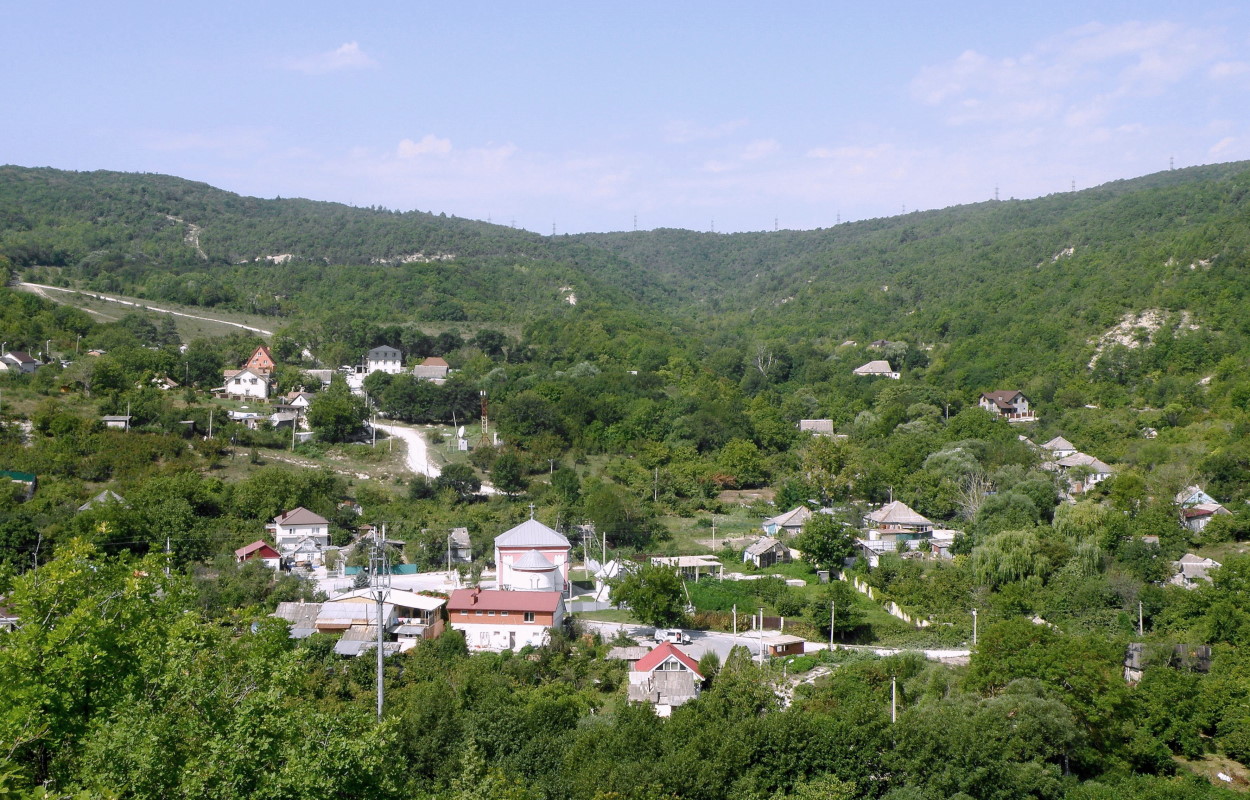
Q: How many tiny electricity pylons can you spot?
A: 11